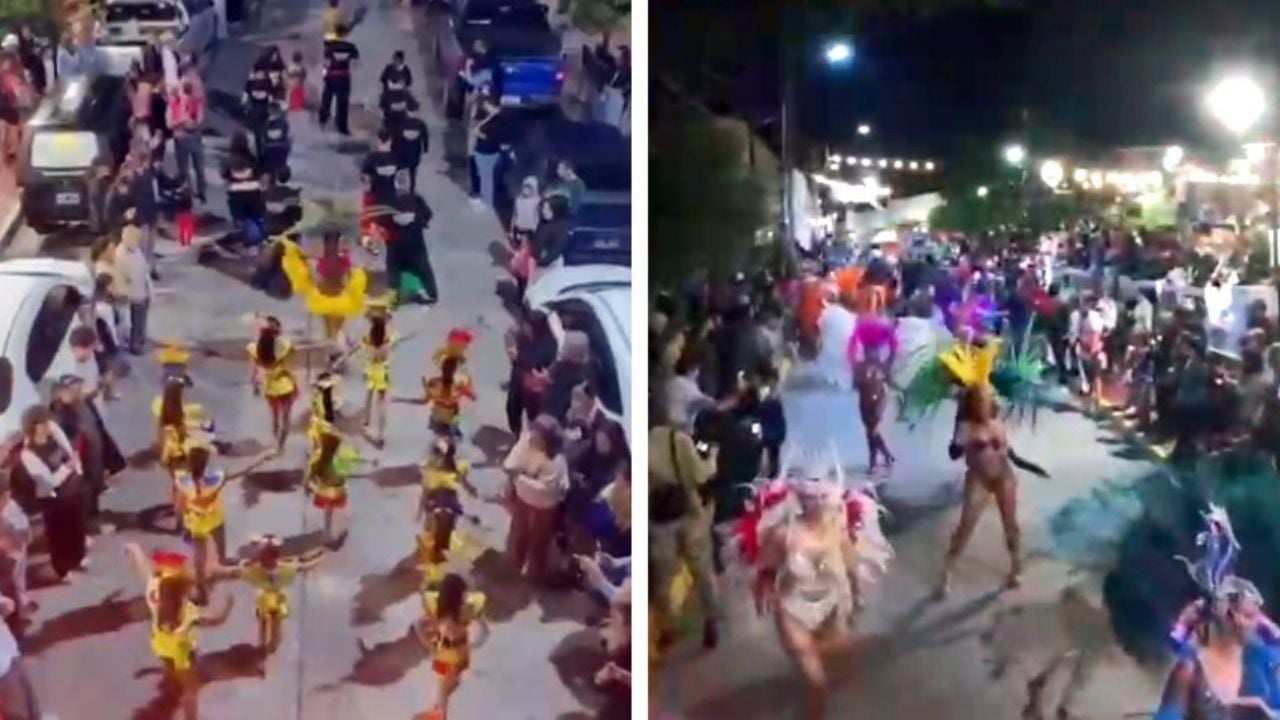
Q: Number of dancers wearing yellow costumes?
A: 13